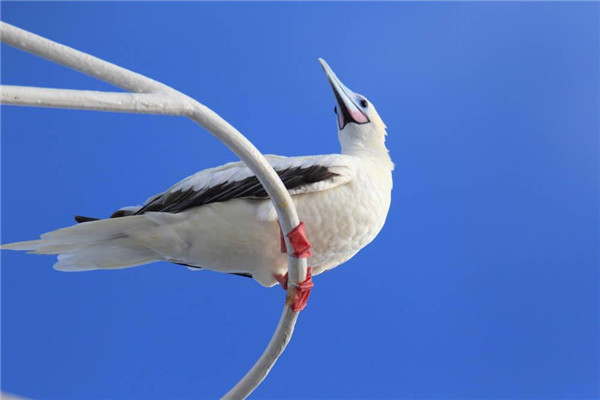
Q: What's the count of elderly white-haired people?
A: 0